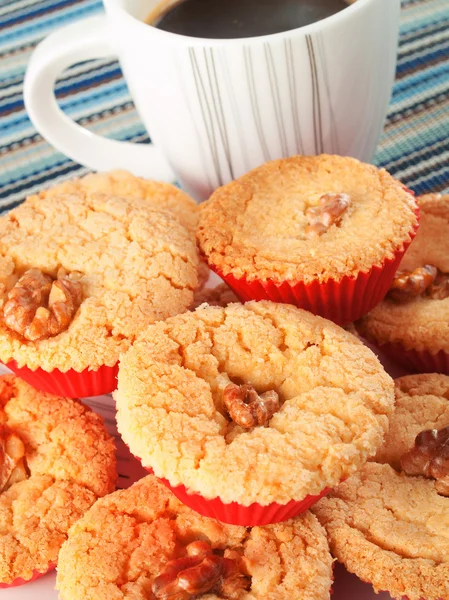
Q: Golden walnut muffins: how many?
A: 8